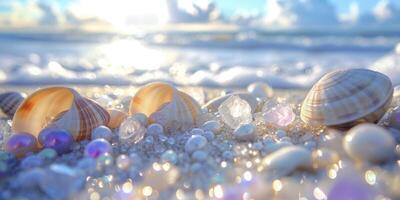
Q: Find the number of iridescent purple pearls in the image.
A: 3